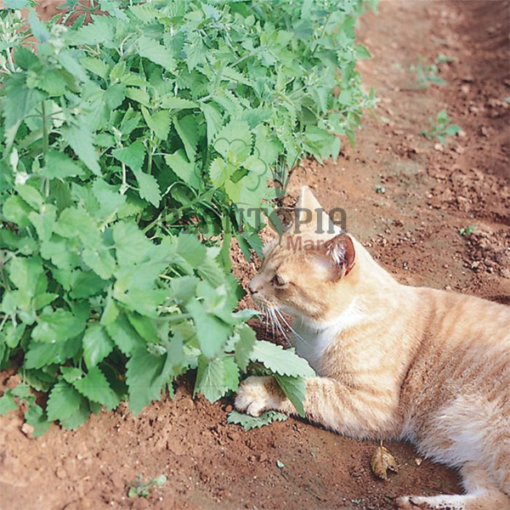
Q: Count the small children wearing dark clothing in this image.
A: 0